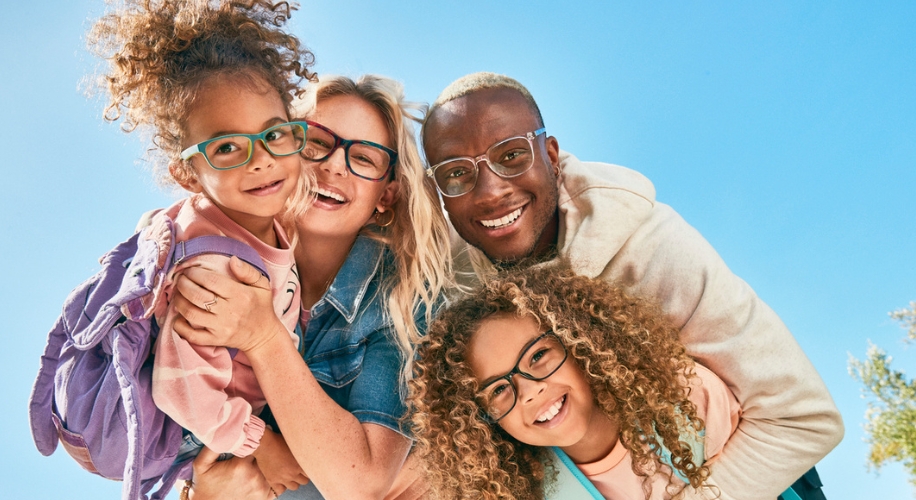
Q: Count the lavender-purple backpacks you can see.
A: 1